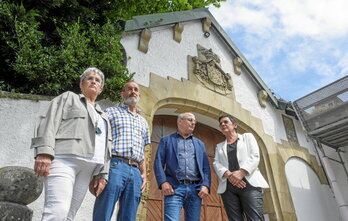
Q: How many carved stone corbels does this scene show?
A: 5